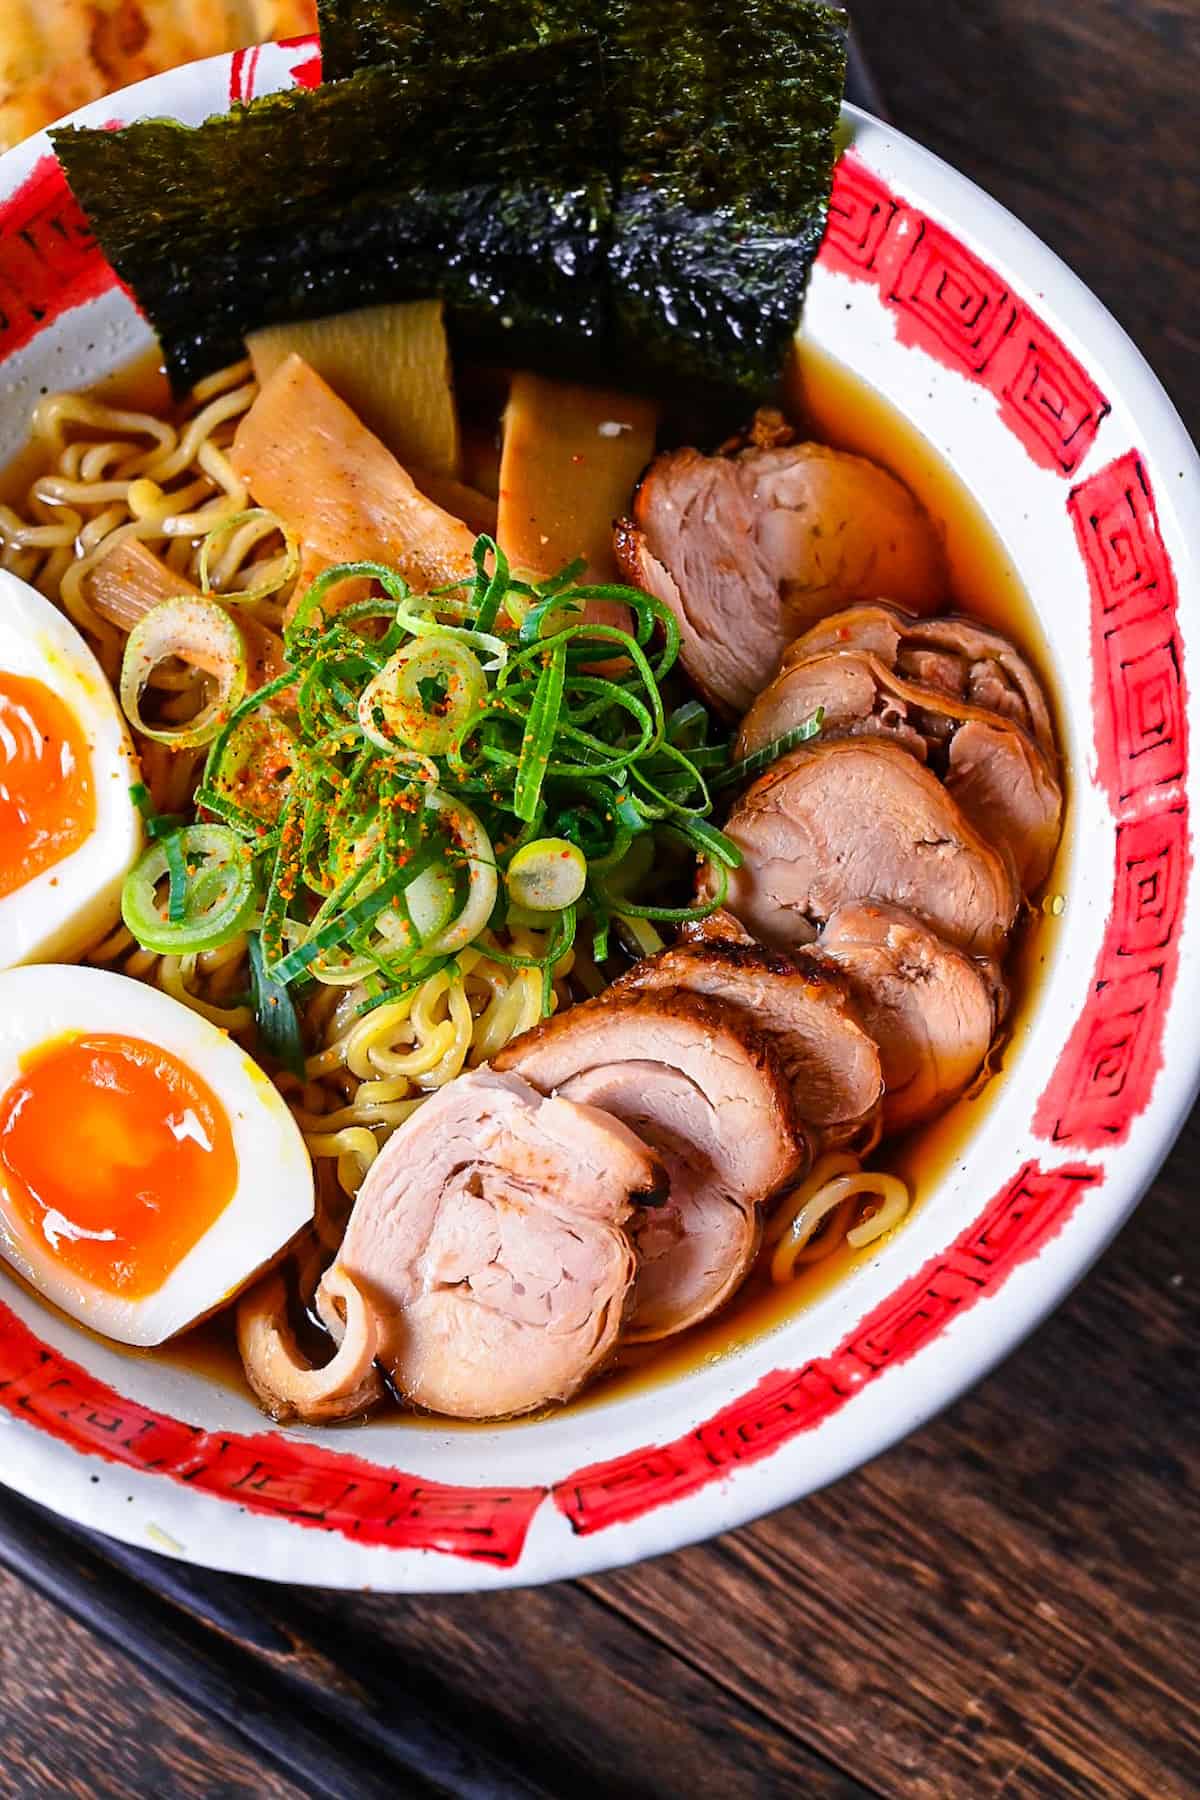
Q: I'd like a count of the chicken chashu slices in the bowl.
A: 8